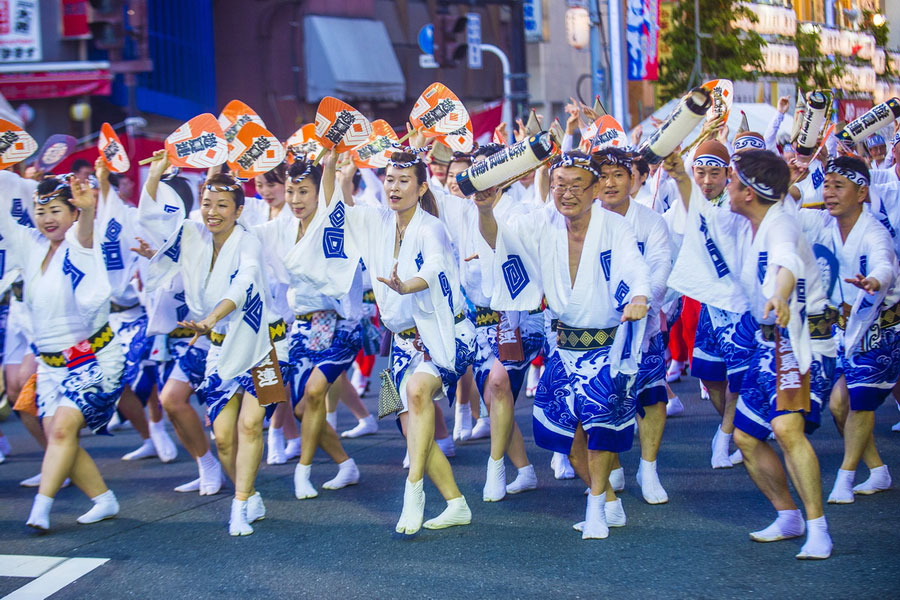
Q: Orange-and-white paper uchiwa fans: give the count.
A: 12